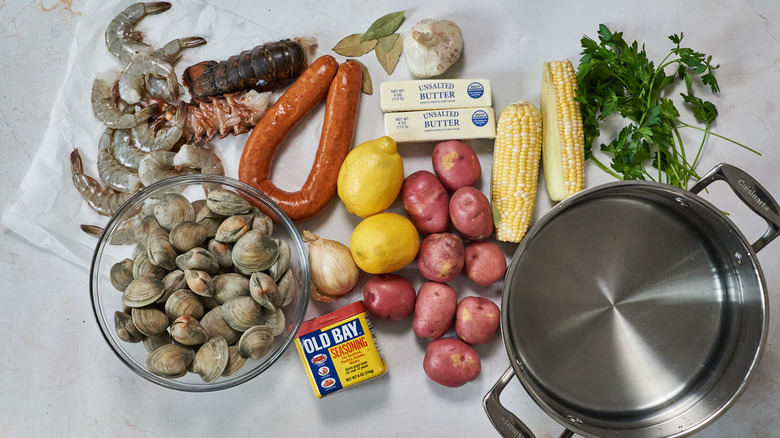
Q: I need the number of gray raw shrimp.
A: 11